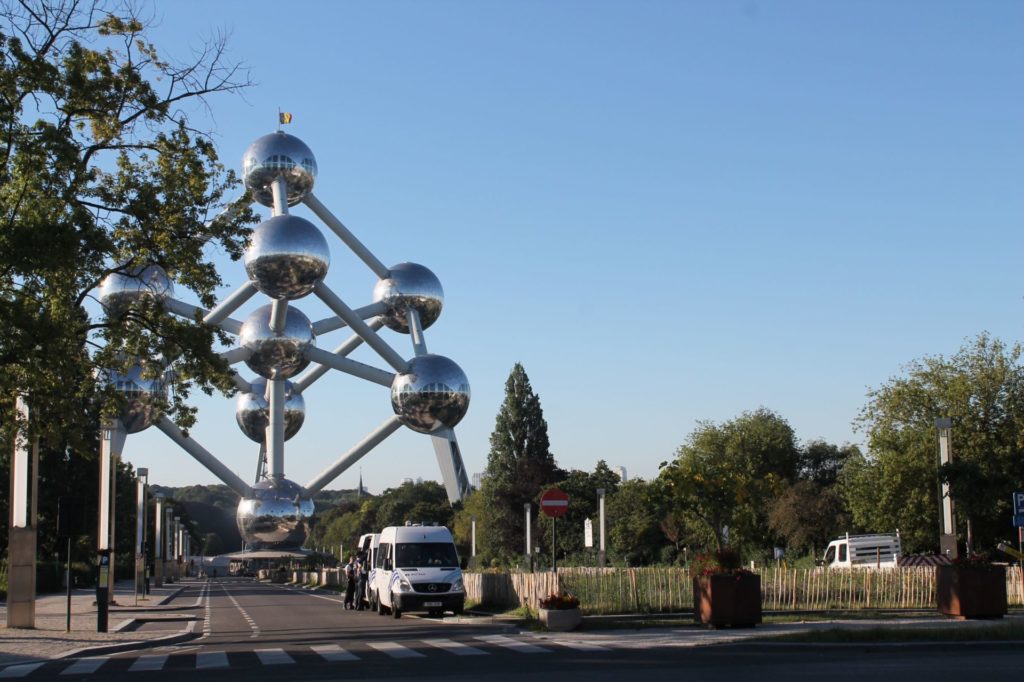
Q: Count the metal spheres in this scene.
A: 9